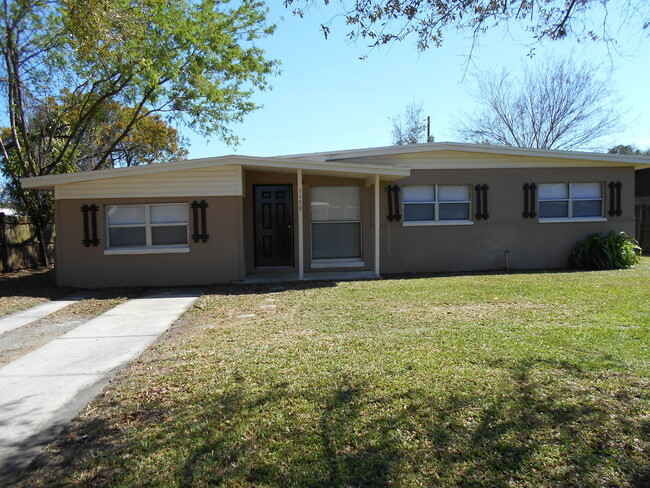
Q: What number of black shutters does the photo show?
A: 6